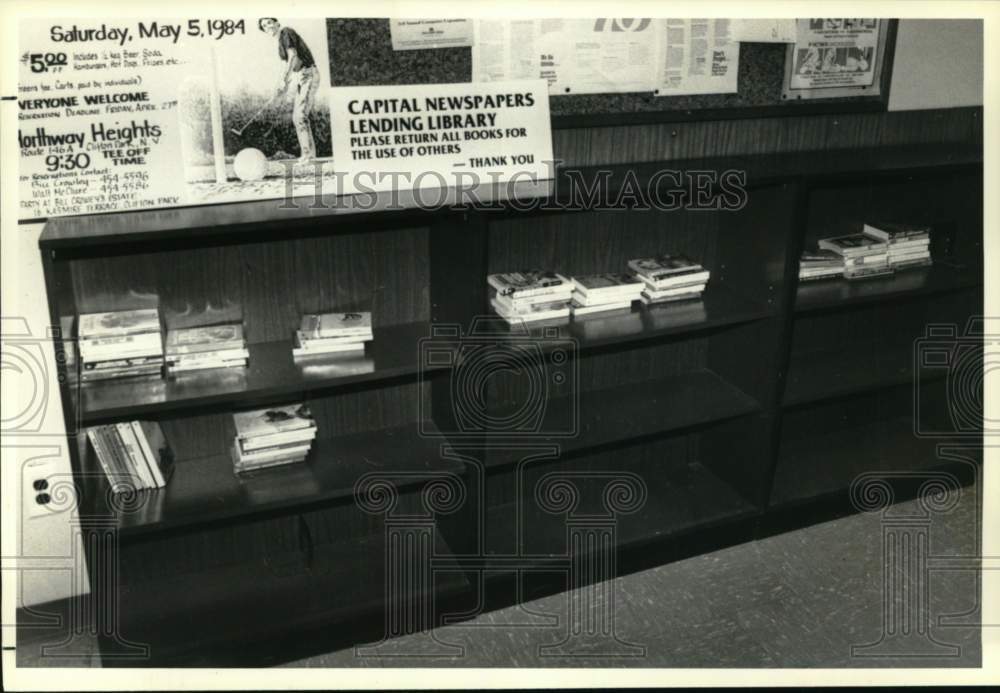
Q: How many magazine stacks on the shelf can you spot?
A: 11